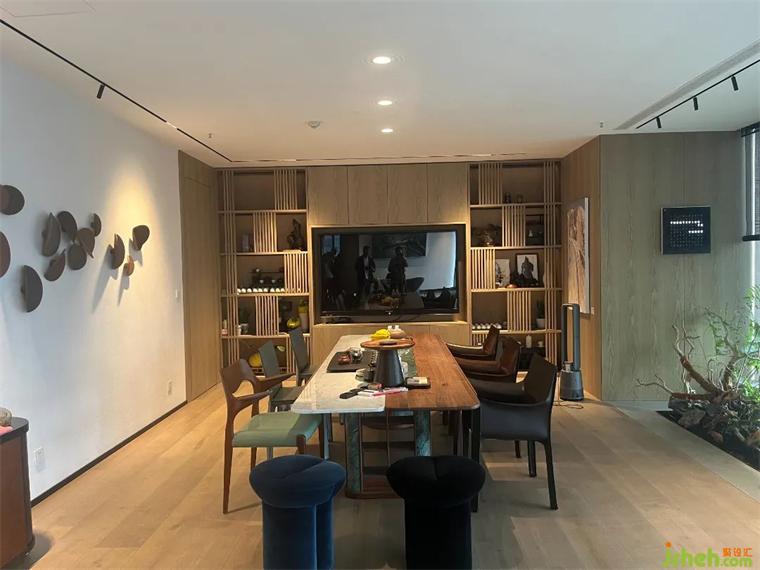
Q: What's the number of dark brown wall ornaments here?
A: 12